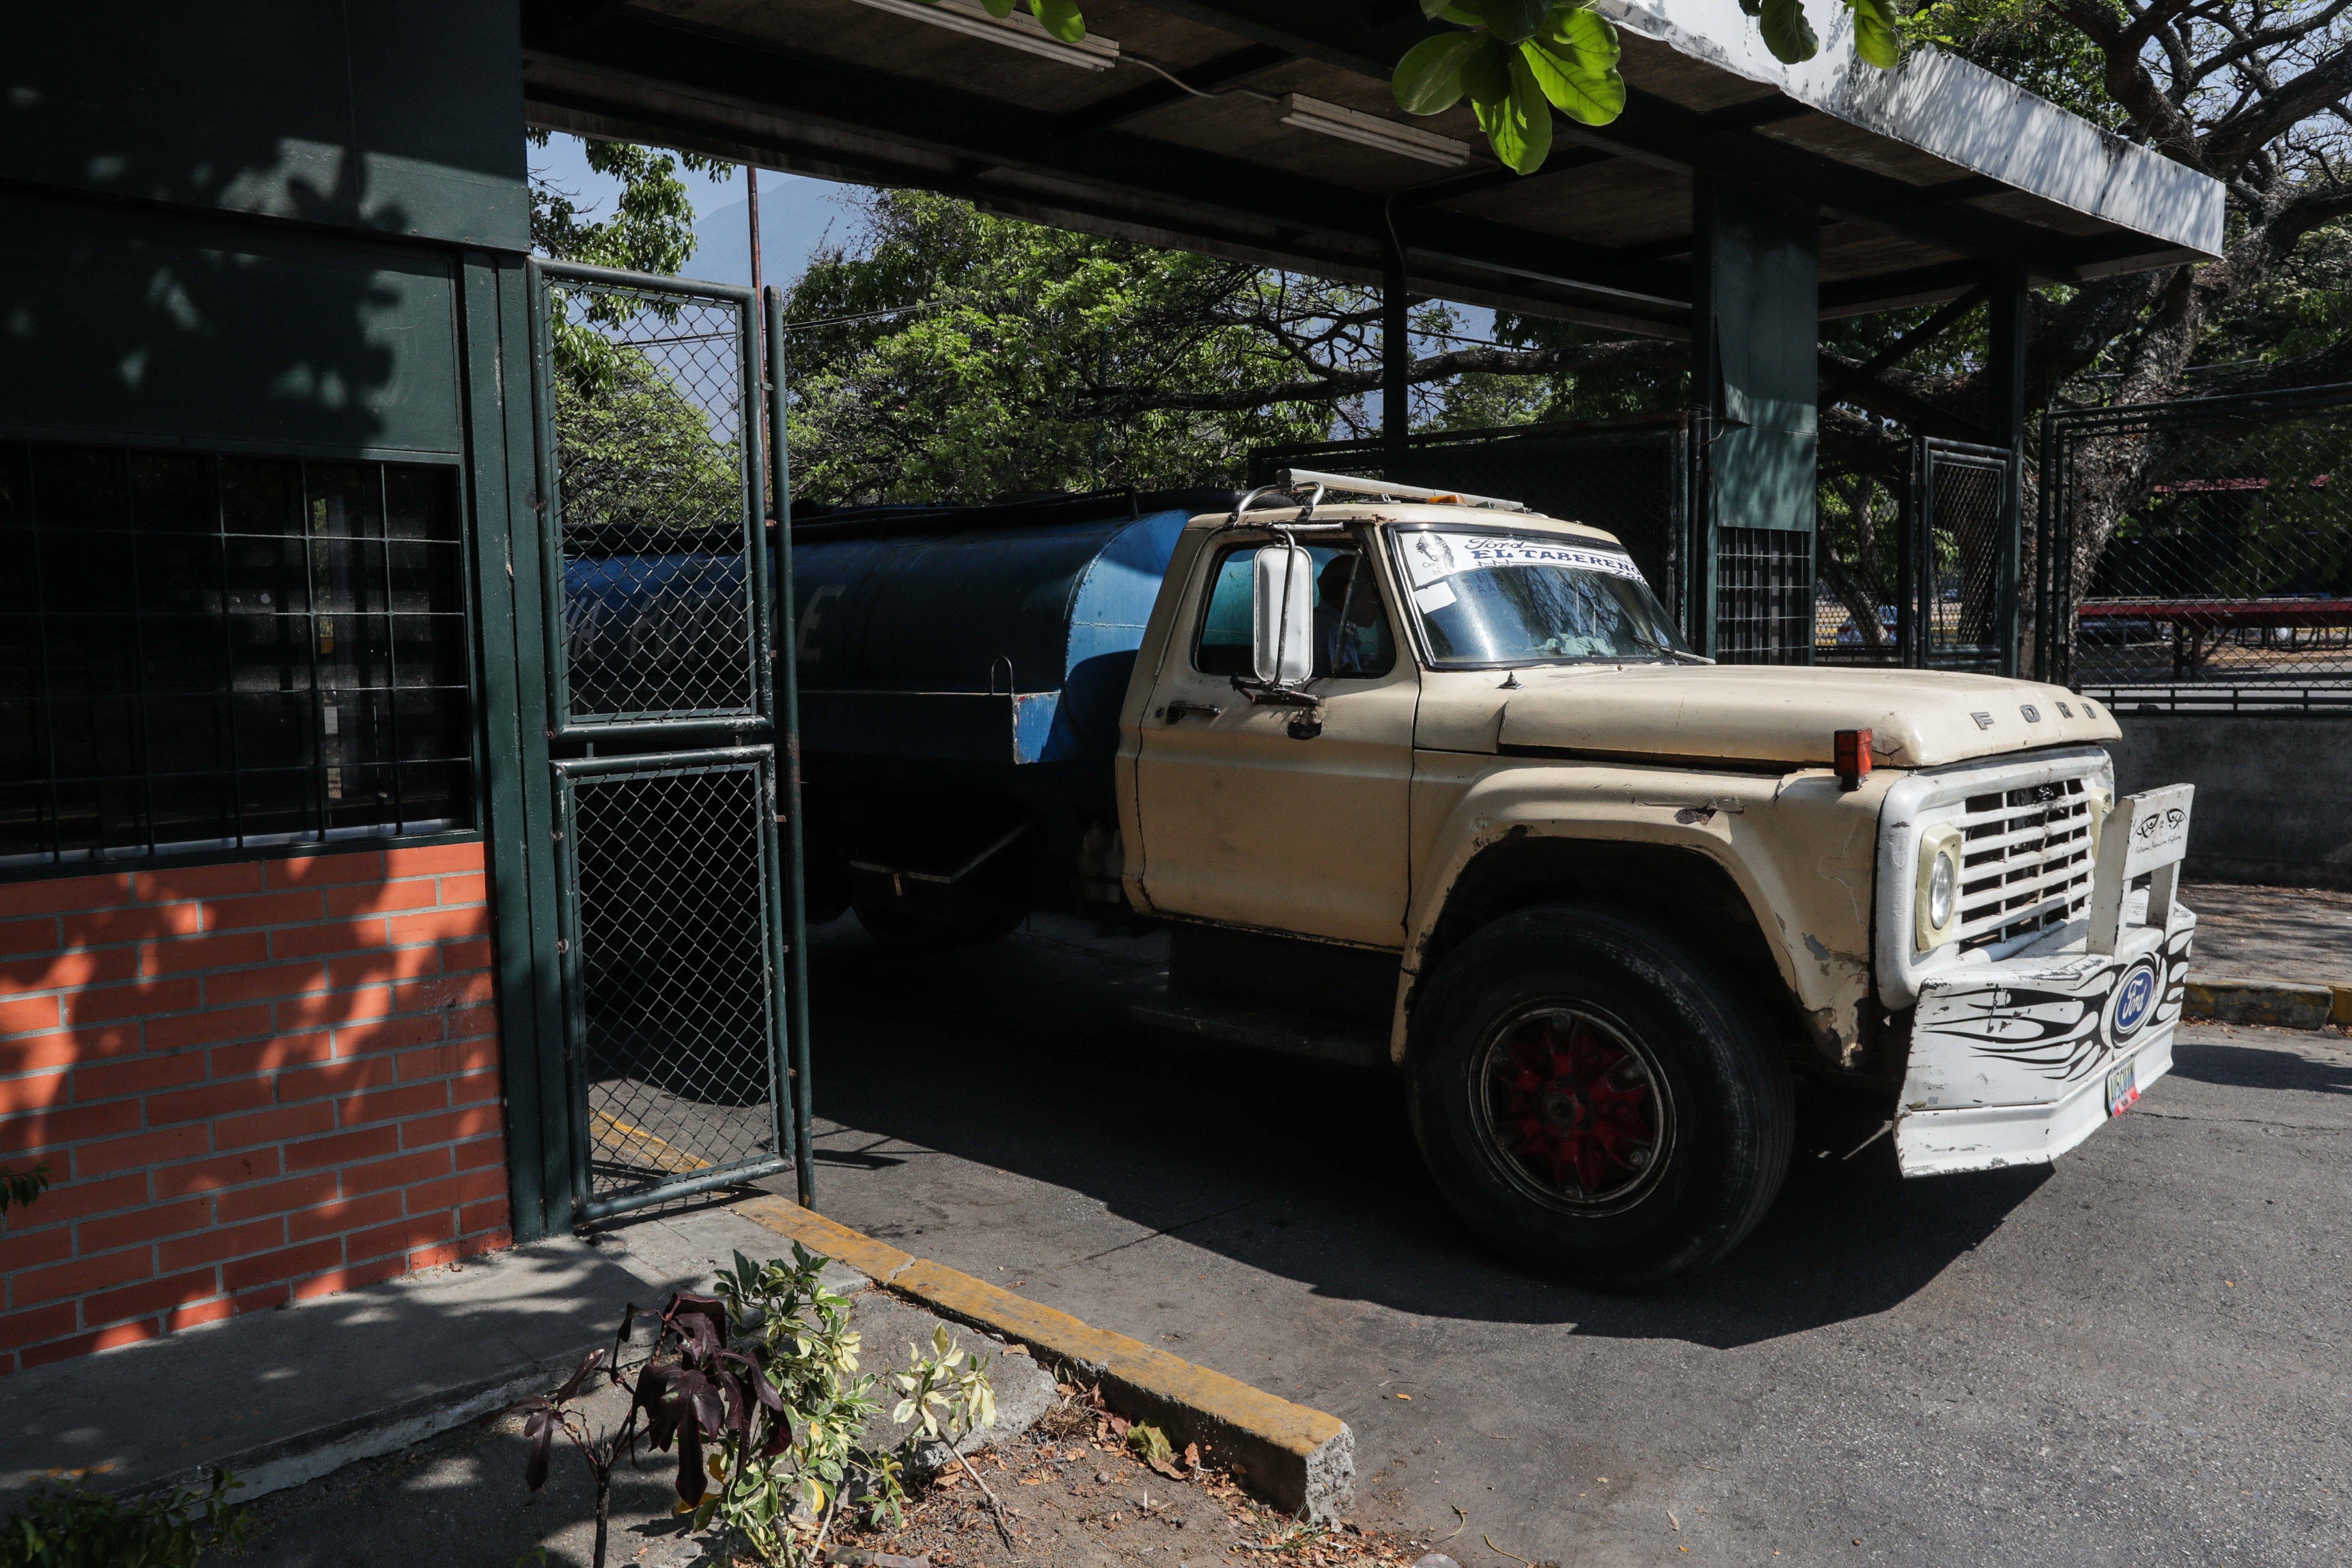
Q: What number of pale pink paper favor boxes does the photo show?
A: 0